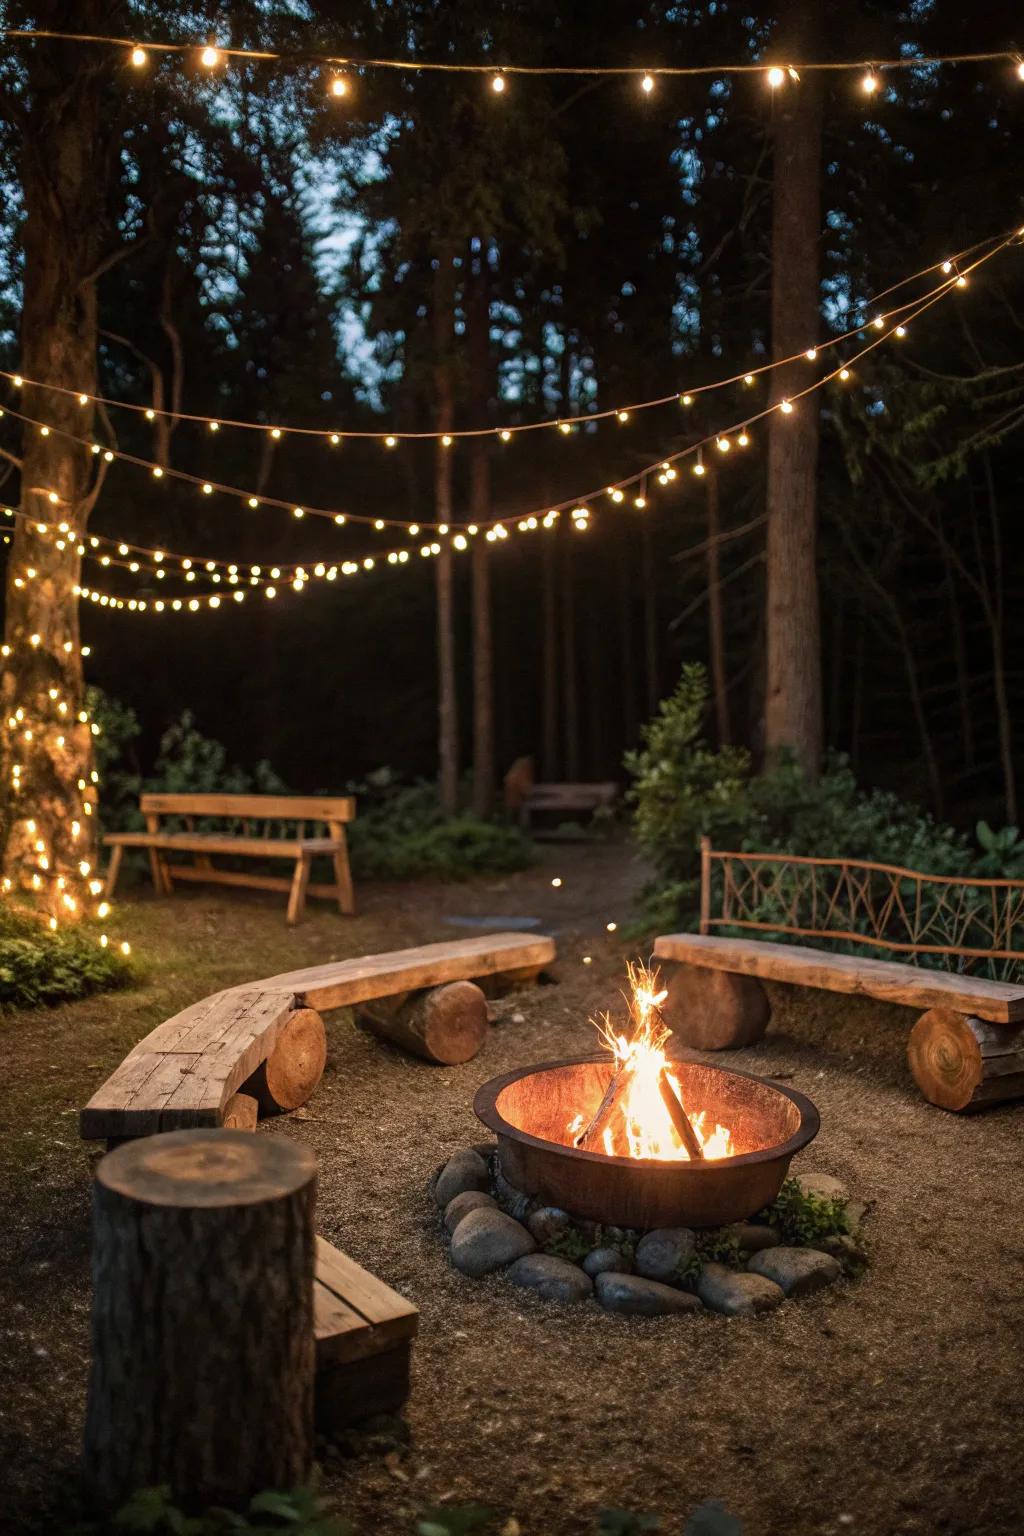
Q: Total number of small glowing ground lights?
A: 3